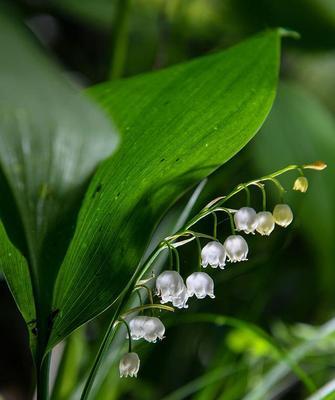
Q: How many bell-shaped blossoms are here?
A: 12